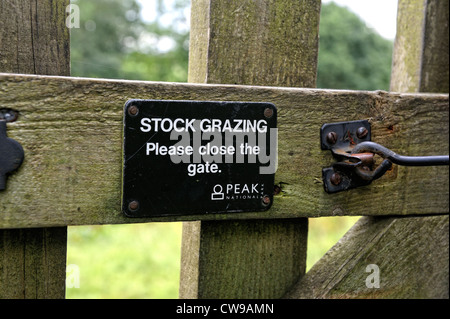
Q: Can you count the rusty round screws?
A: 7